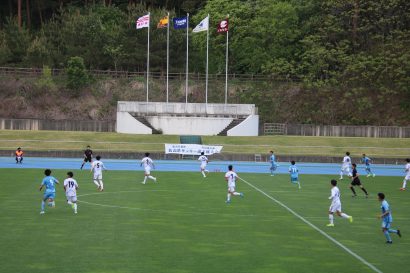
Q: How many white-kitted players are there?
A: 8